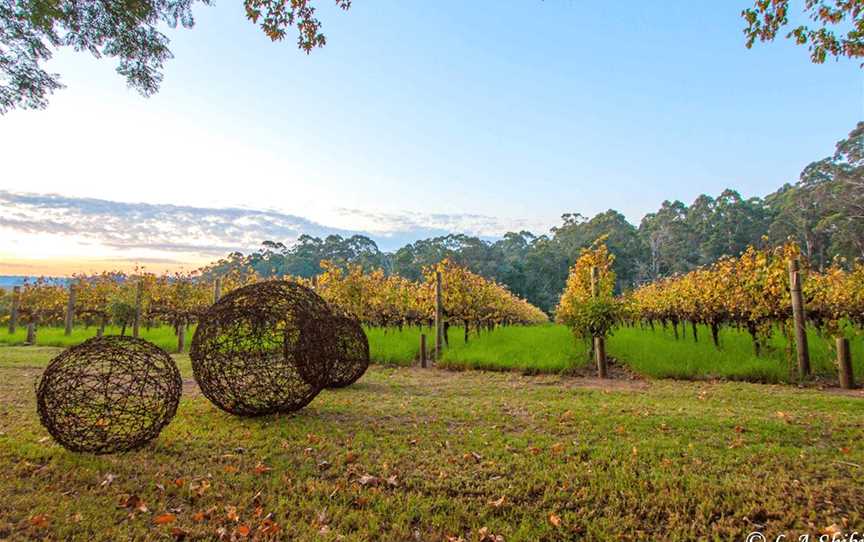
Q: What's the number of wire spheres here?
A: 3